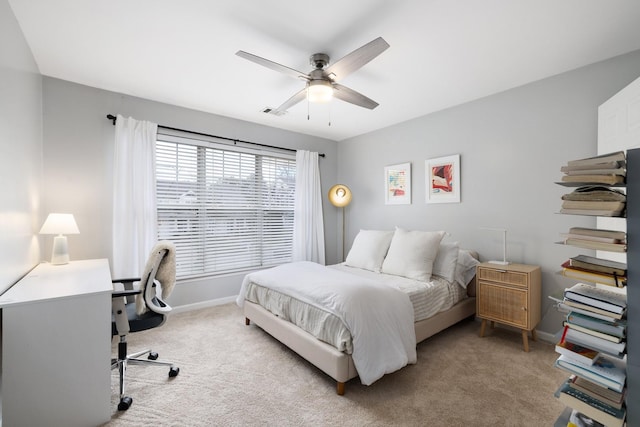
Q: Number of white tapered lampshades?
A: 1